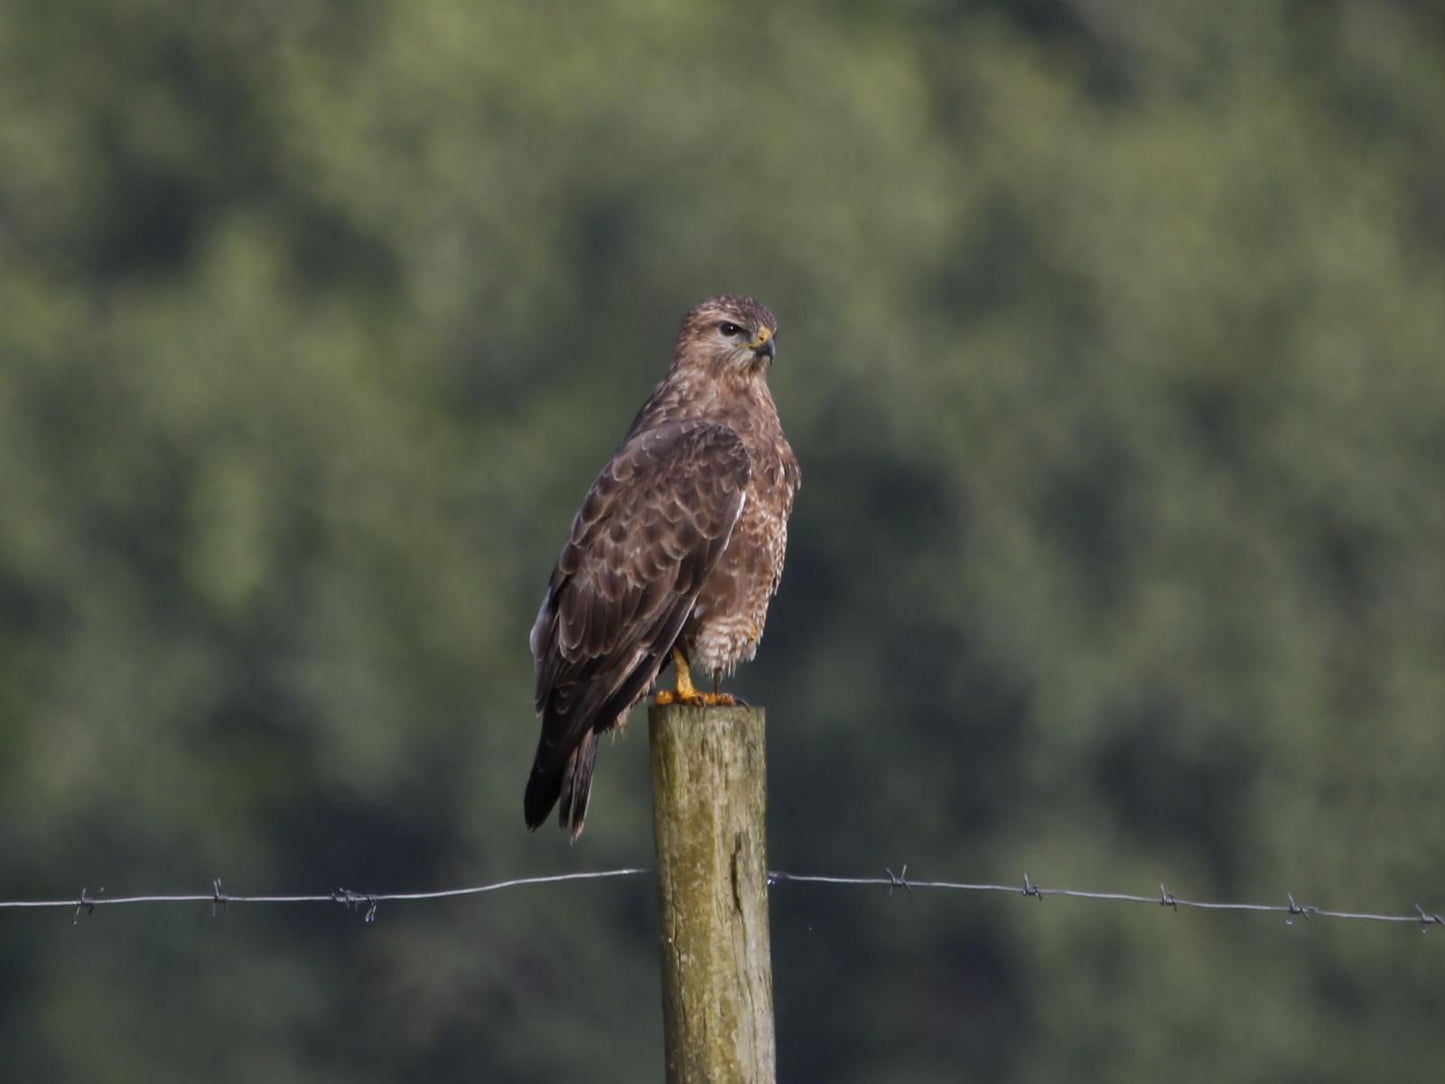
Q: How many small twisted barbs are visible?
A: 8